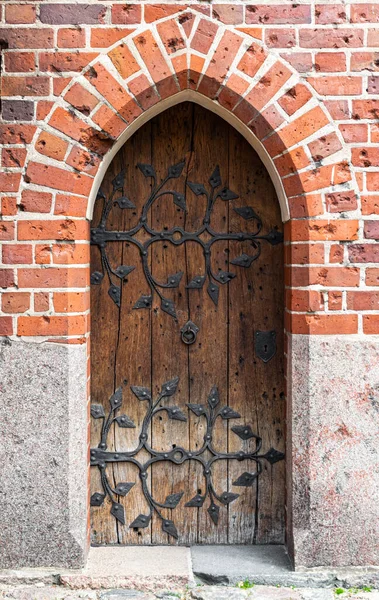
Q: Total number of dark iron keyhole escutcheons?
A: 1